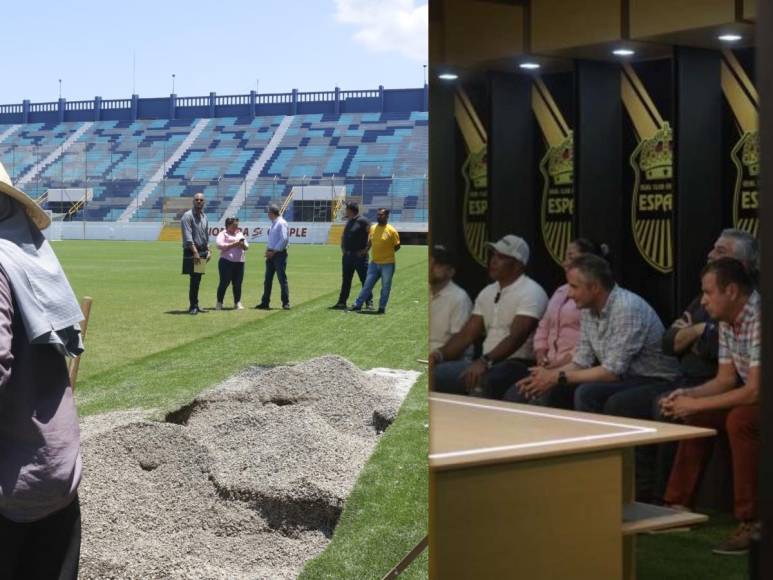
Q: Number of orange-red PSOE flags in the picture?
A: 0